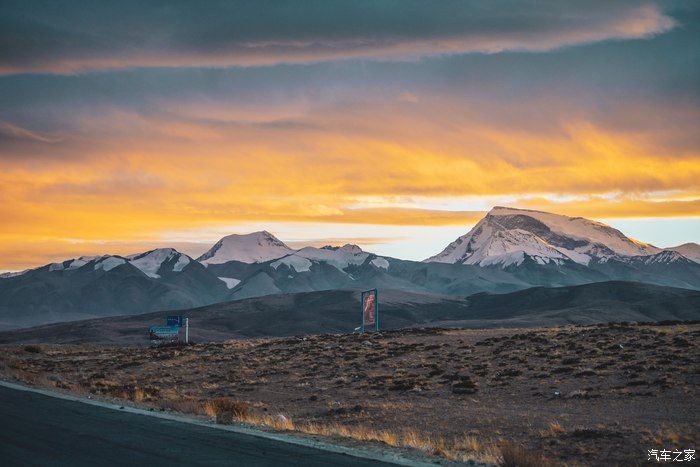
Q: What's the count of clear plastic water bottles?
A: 0